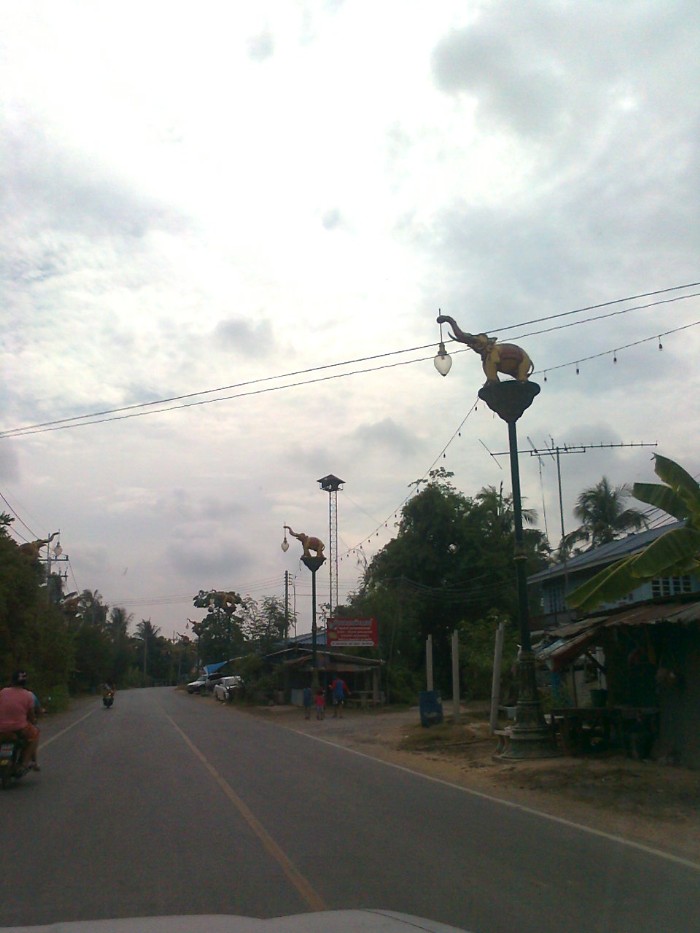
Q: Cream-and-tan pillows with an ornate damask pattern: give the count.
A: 0